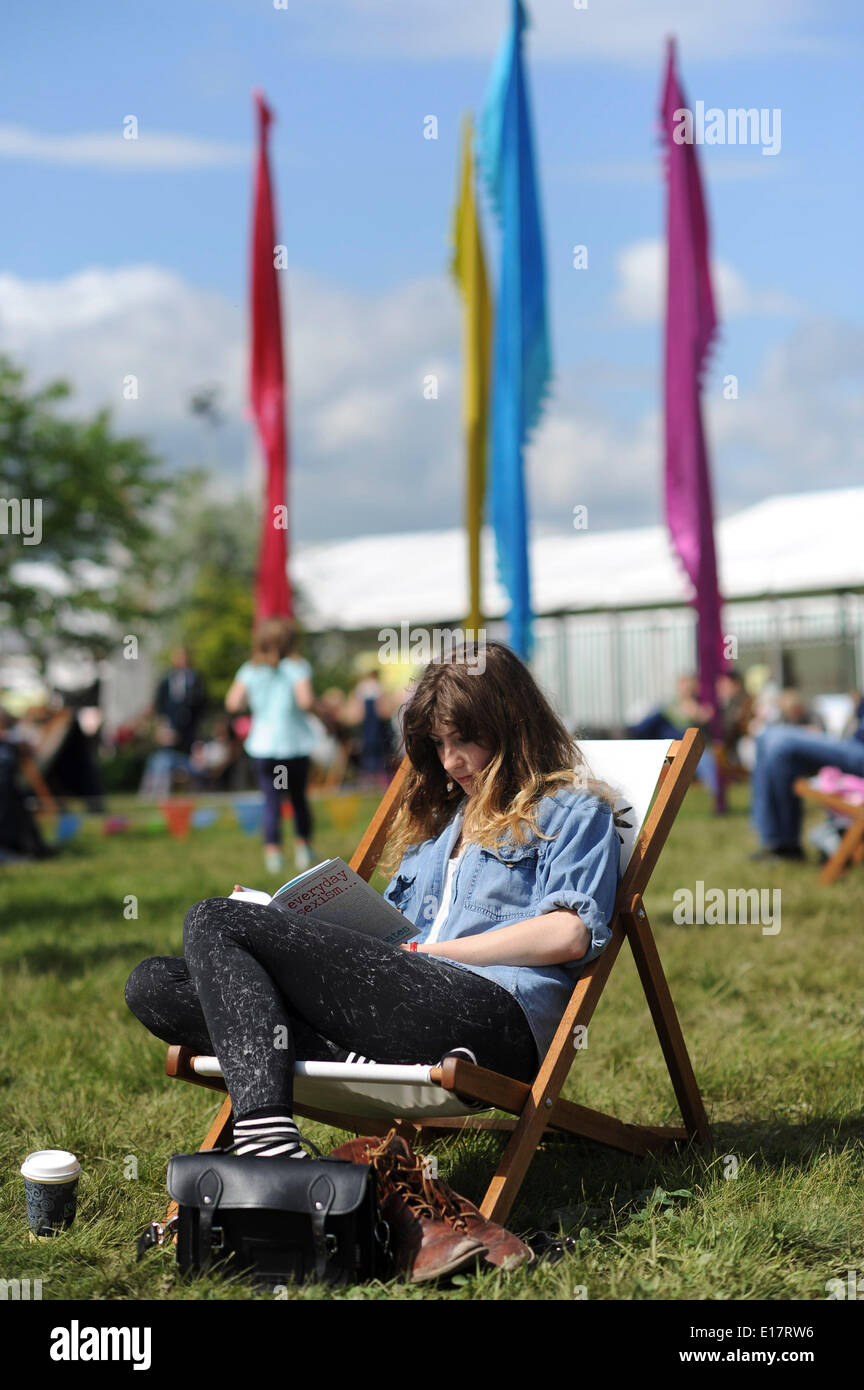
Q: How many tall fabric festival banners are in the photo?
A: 4